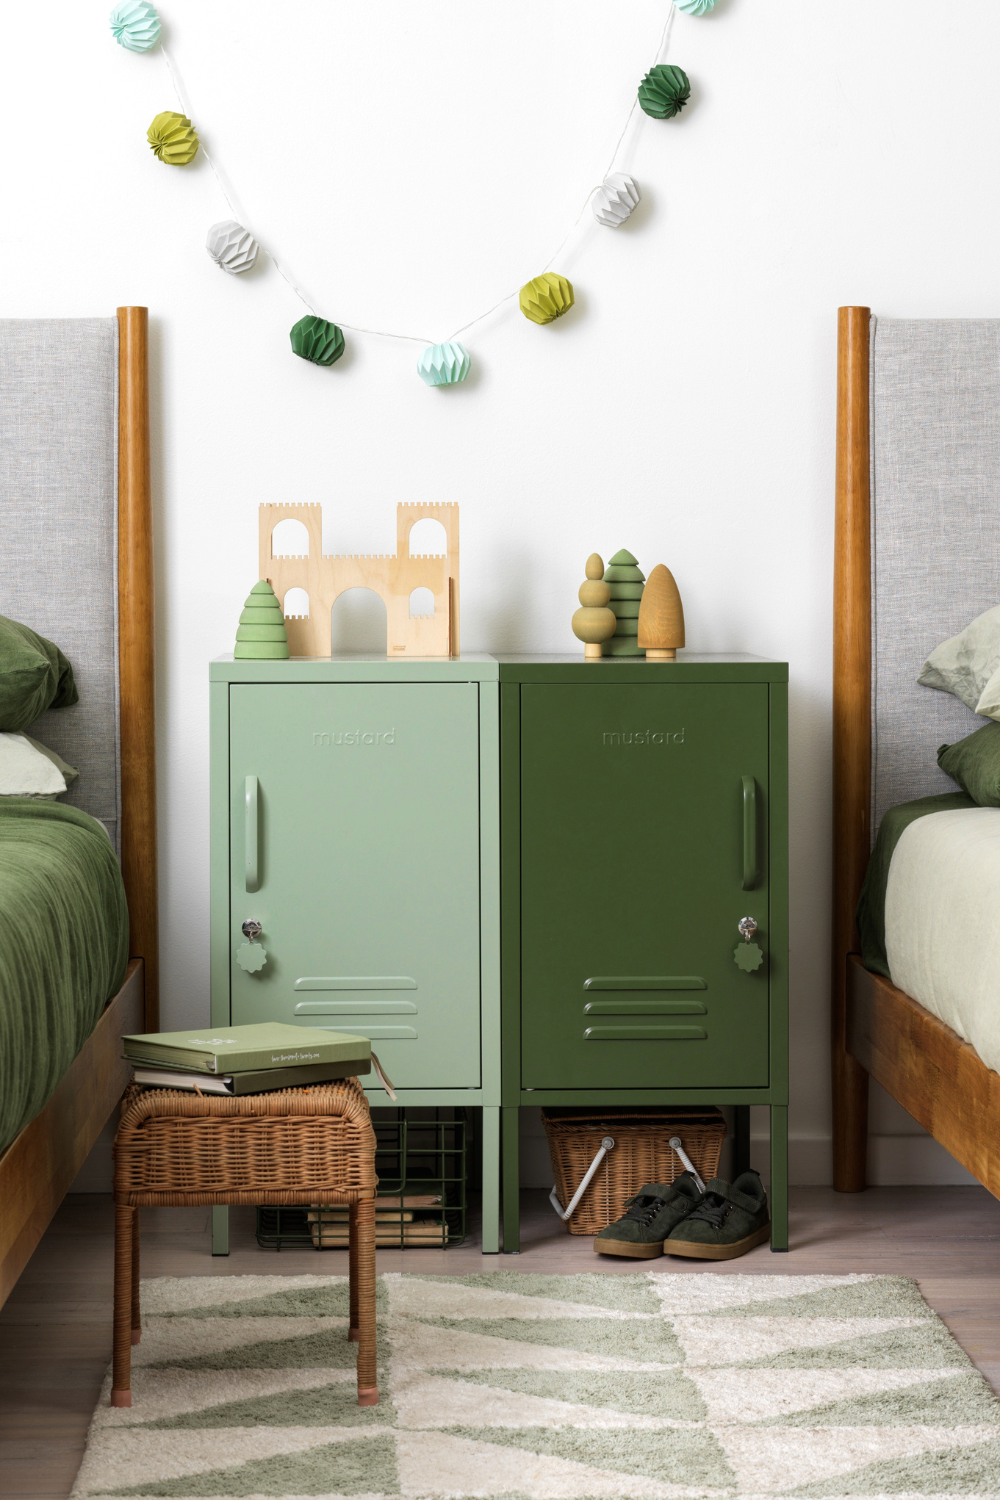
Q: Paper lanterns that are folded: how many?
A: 9